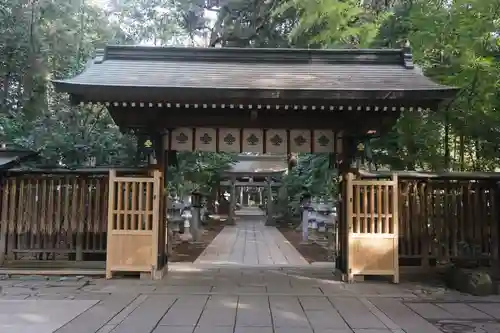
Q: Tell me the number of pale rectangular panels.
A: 7